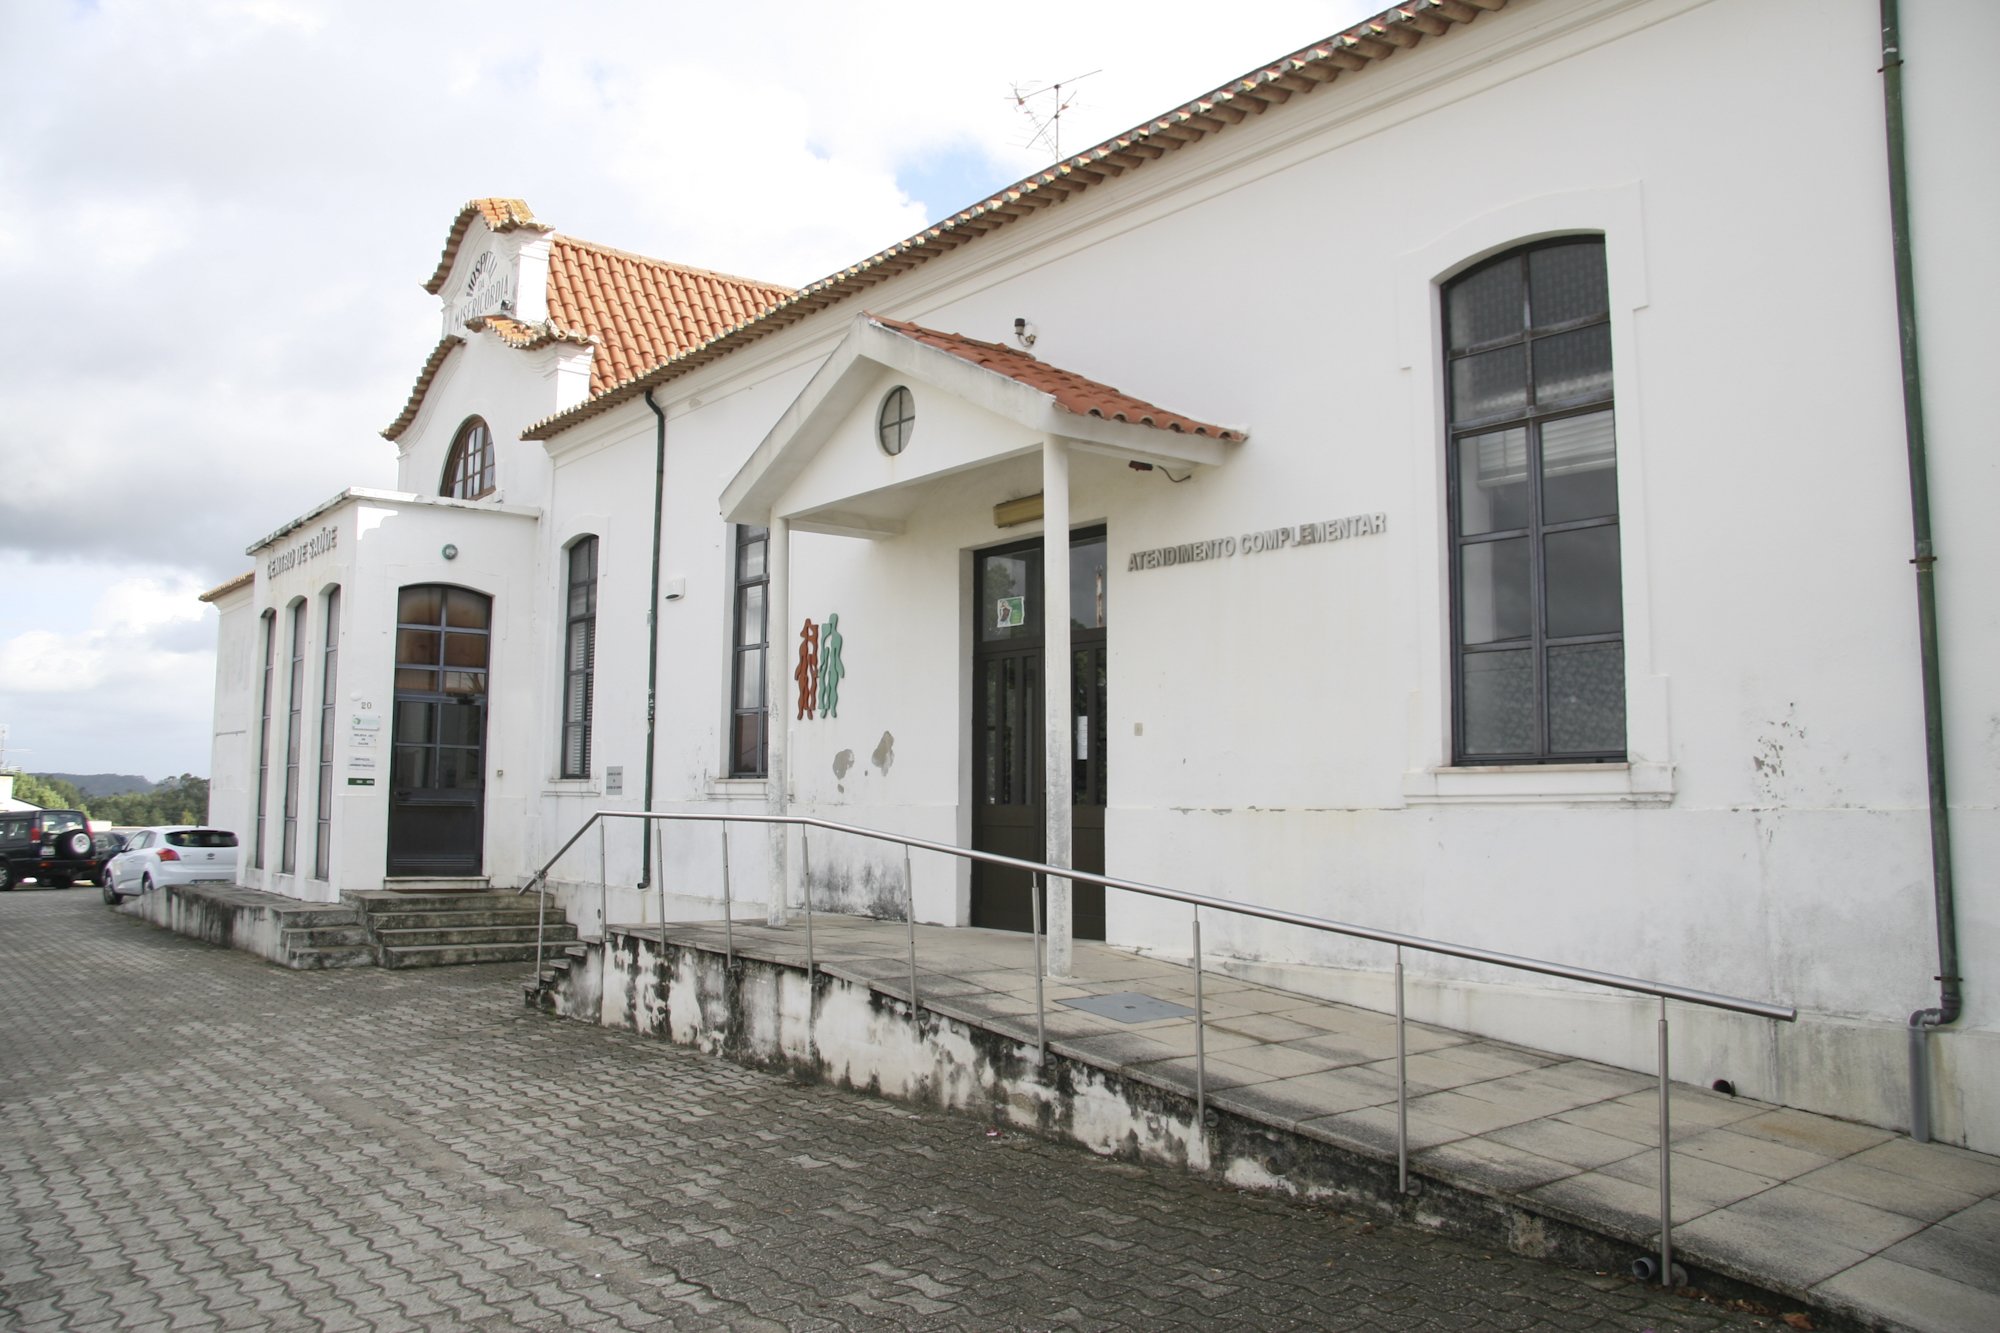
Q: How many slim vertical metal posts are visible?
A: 10